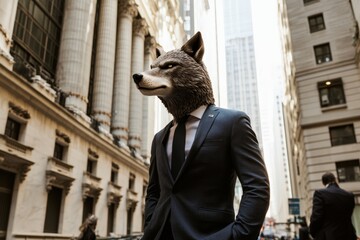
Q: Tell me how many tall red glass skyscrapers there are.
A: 0